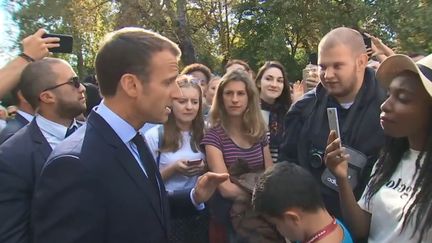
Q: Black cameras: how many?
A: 1